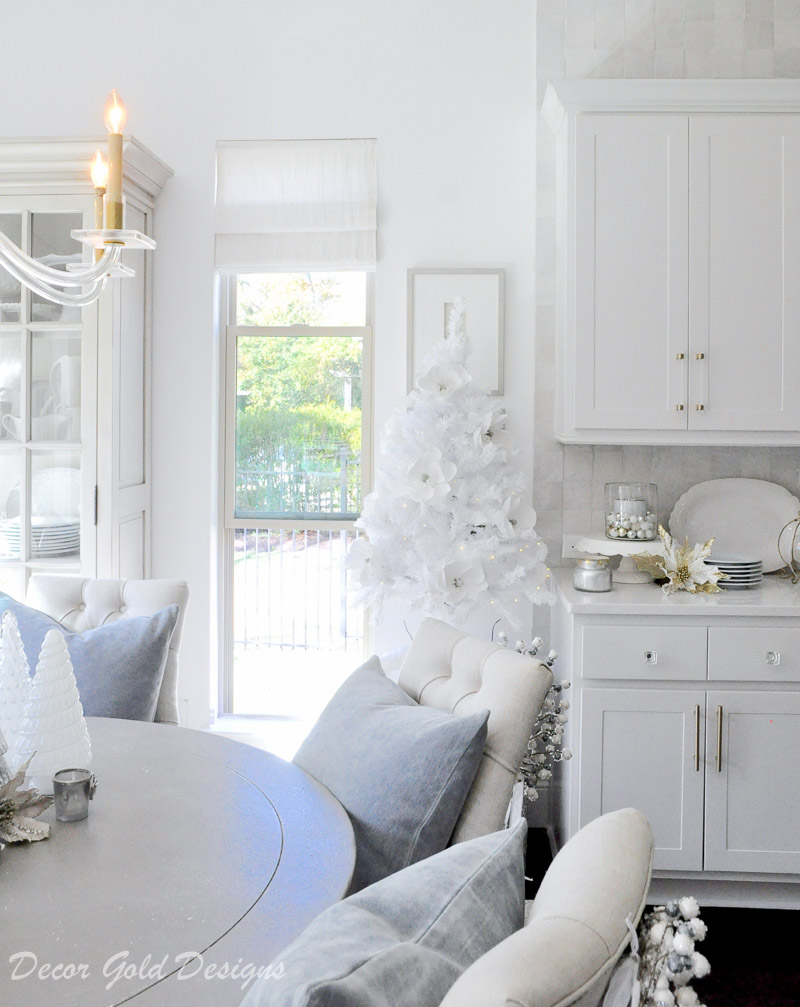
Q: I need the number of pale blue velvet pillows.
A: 3